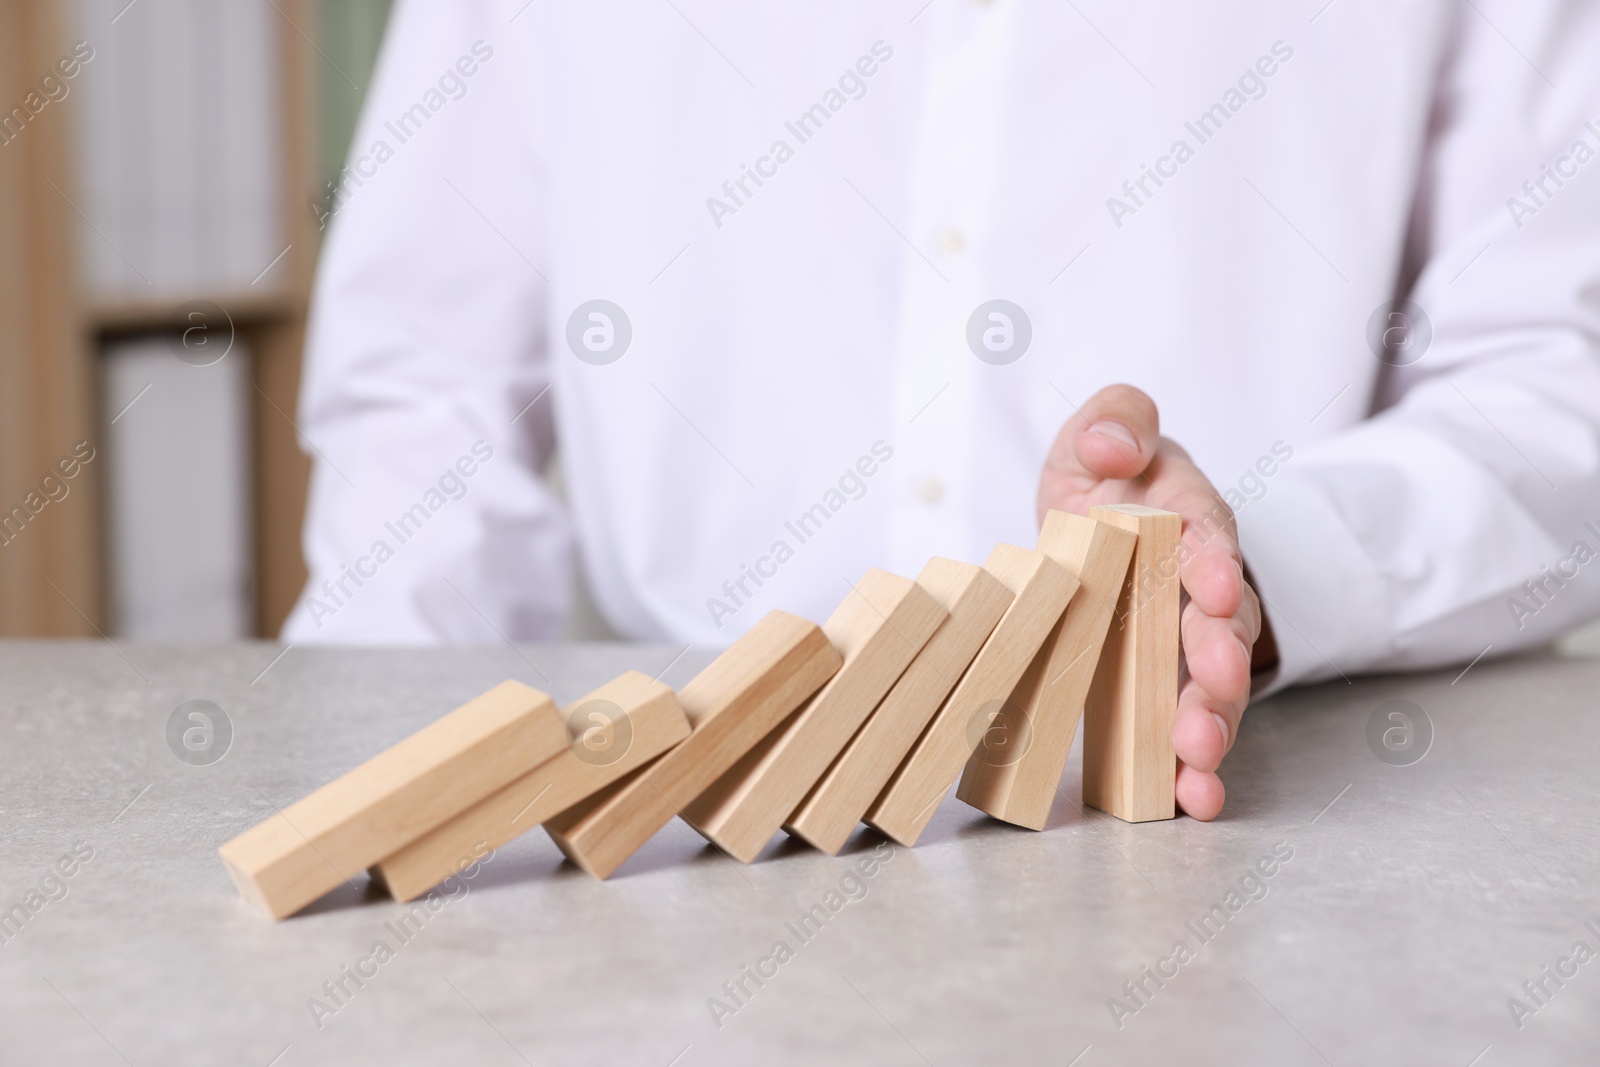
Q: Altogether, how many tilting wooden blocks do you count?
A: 7